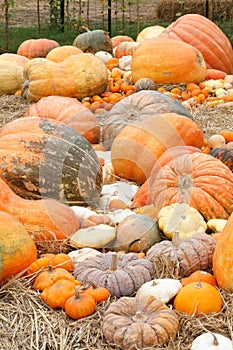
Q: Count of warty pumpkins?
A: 3